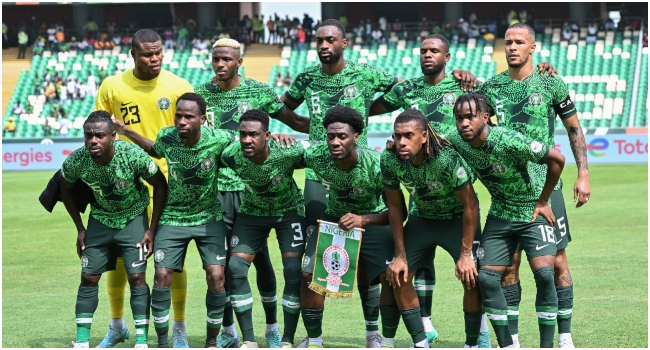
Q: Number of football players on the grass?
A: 11